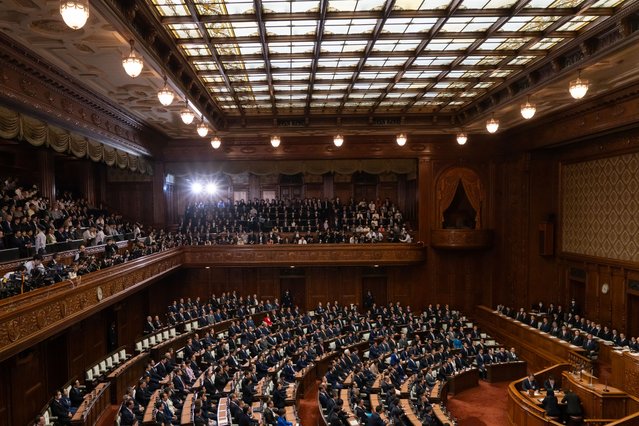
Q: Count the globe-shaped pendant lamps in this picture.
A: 13